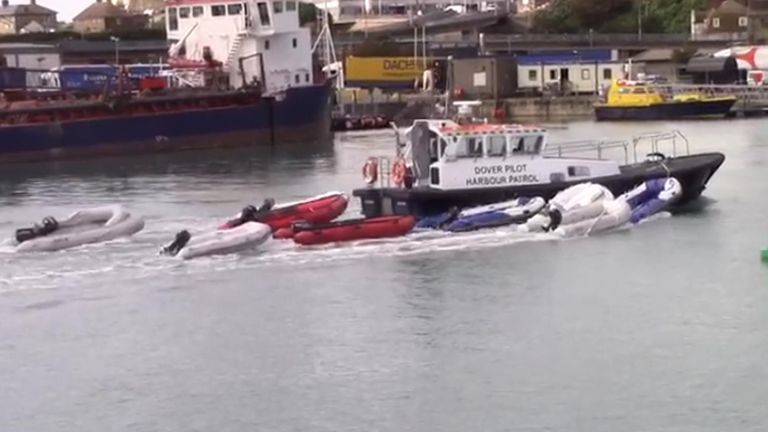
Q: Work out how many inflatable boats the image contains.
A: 8